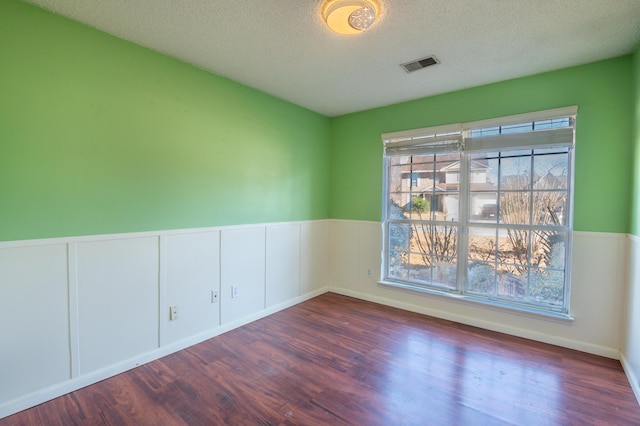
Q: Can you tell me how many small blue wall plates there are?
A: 0